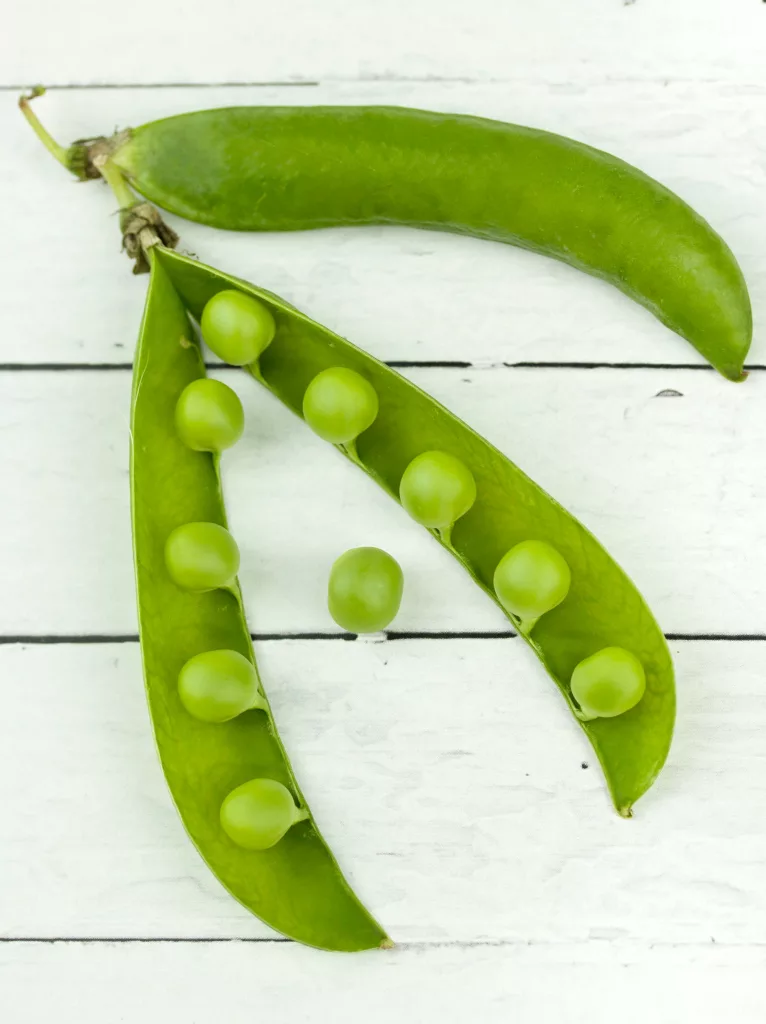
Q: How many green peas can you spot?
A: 10